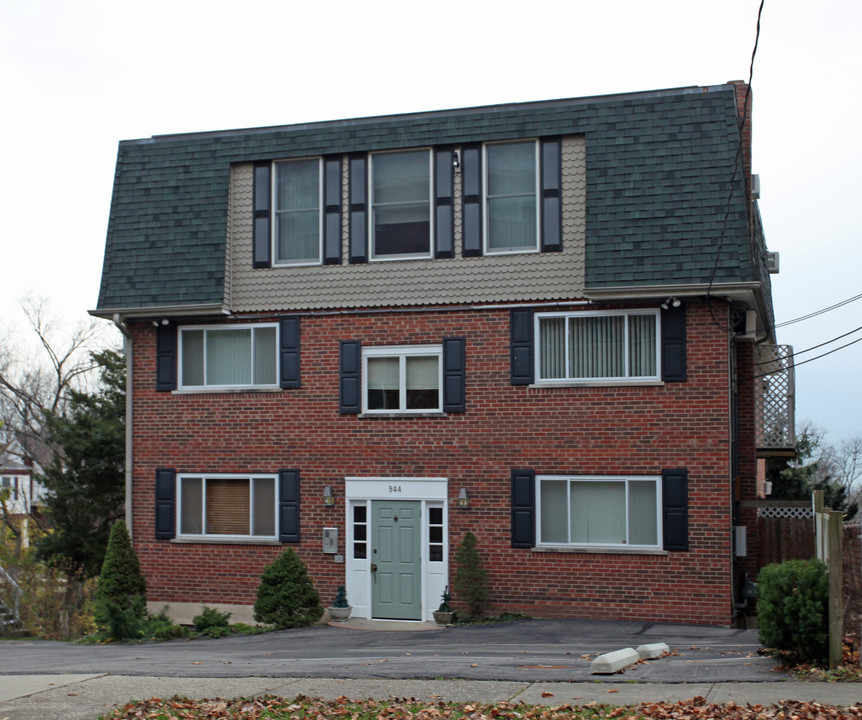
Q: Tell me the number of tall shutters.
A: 6